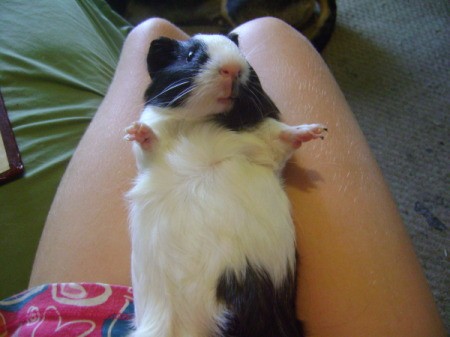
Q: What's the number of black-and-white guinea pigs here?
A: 1